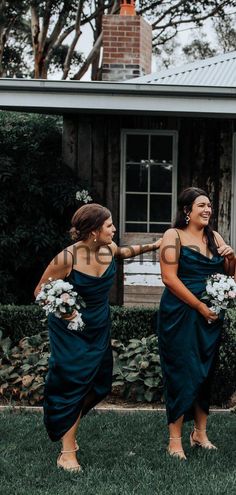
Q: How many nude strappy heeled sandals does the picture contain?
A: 3